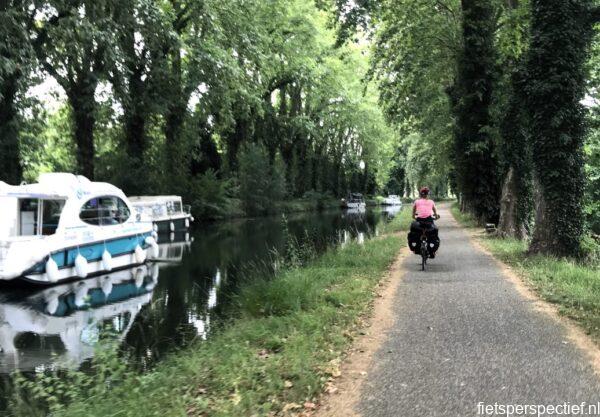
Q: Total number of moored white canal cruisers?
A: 4